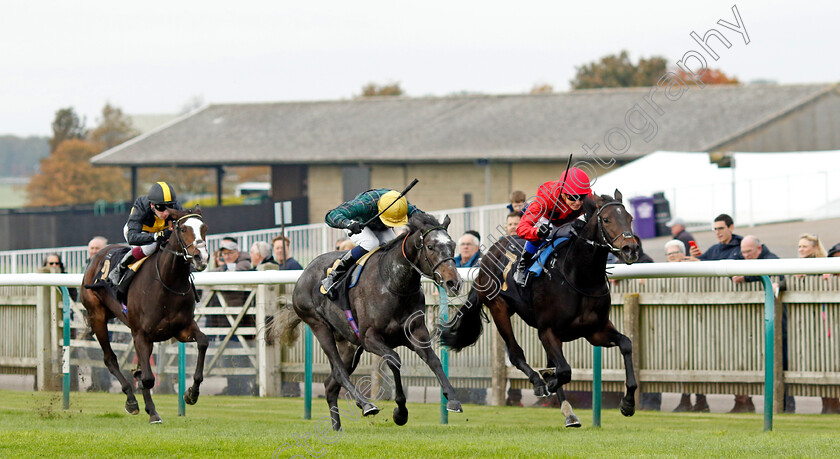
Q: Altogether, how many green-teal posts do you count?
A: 6